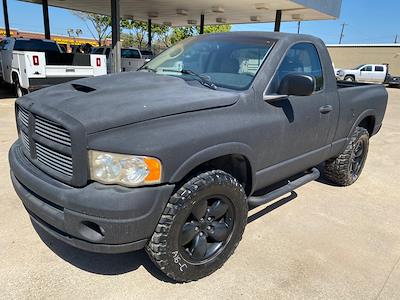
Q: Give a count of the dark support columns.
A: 6